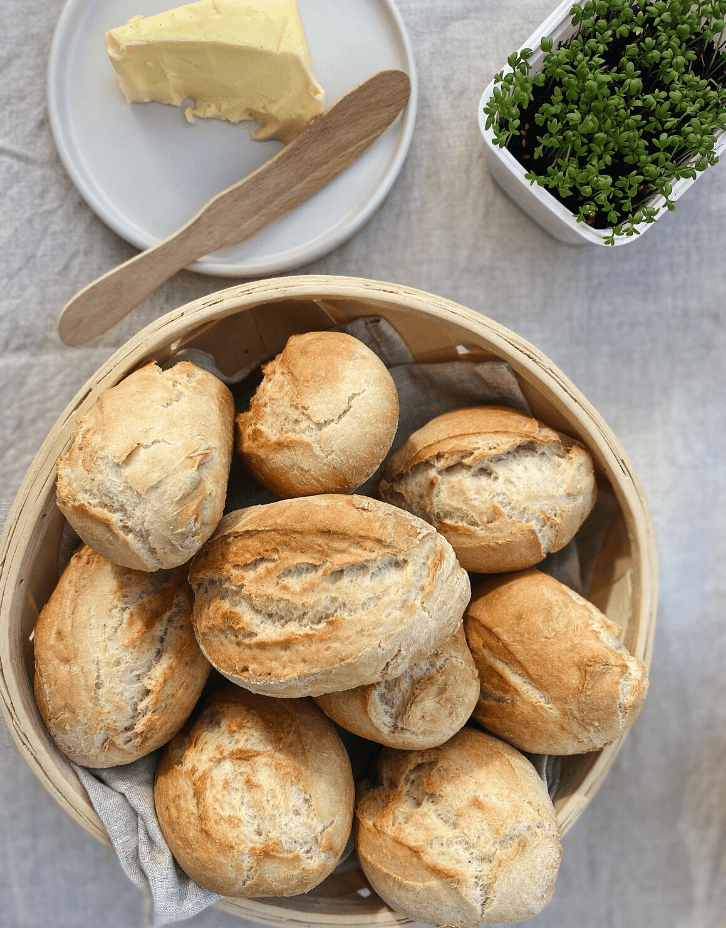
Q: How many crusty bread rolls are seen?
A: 9